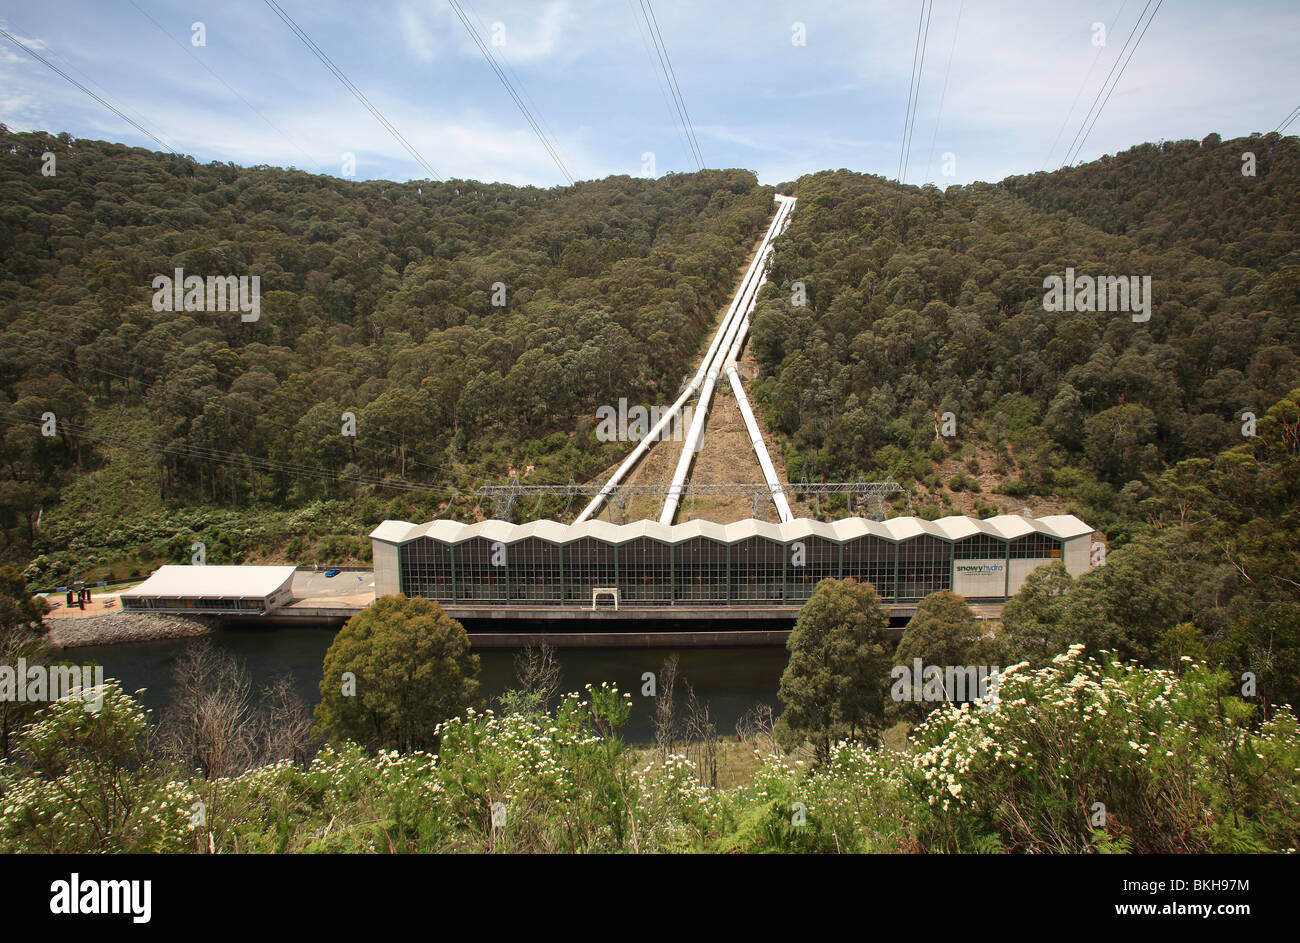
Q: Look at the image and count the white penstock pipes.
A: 3